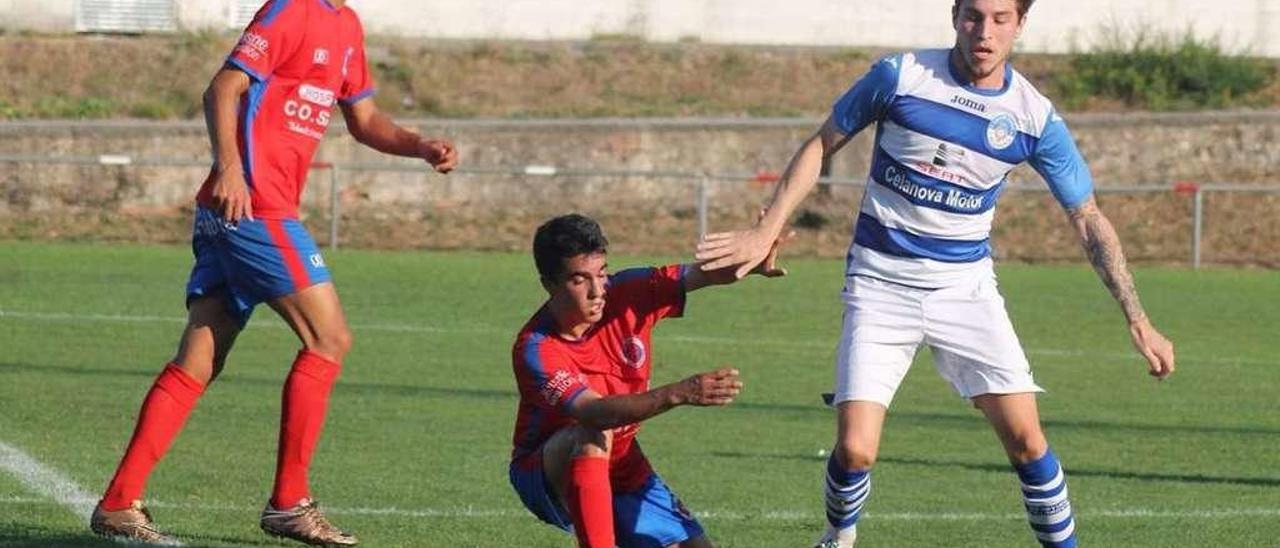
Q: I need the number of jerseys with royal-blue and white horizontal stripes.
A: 1